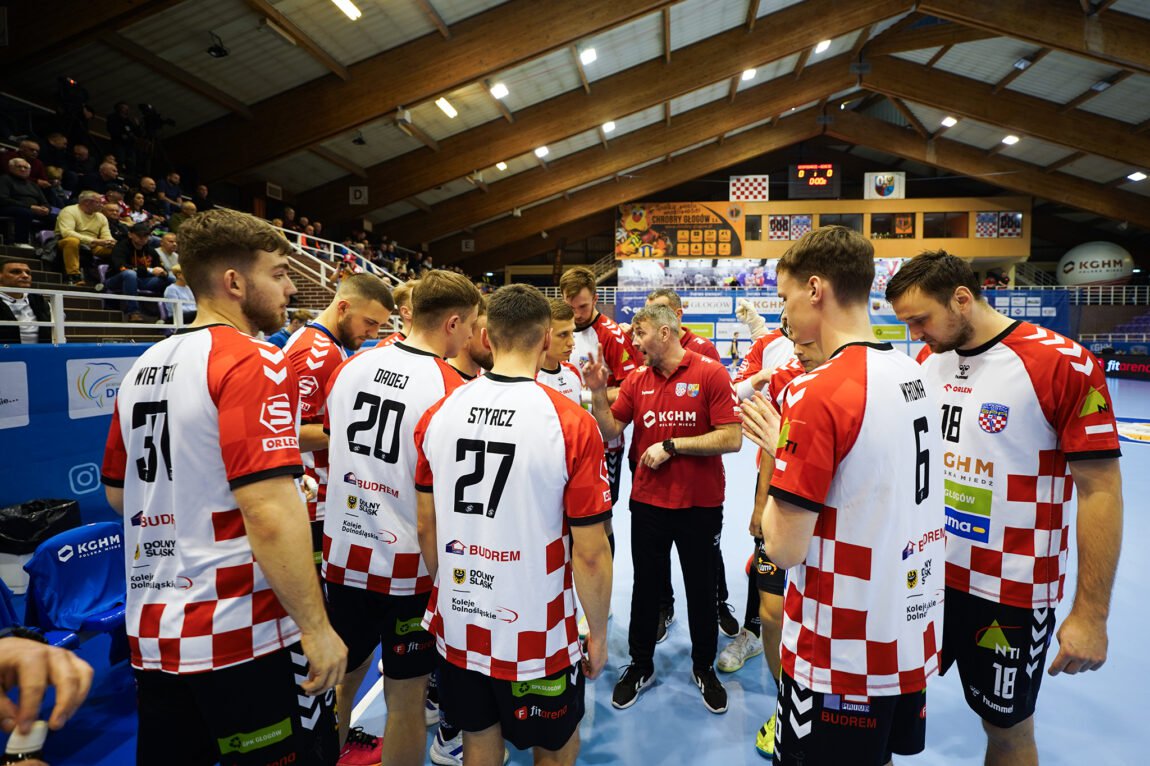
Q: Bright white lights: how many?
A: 12